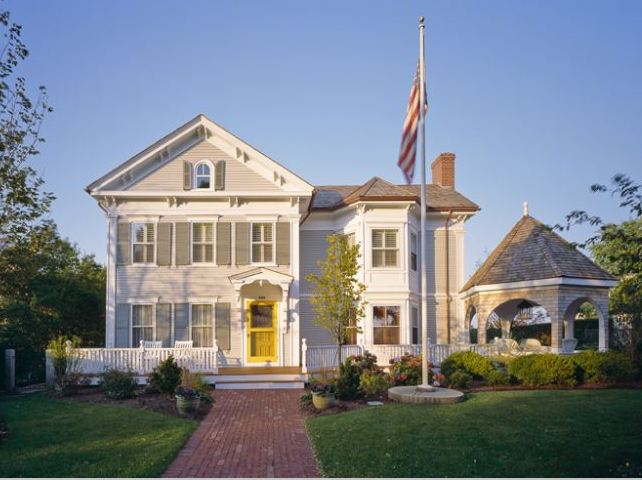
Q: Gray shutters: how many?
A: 12